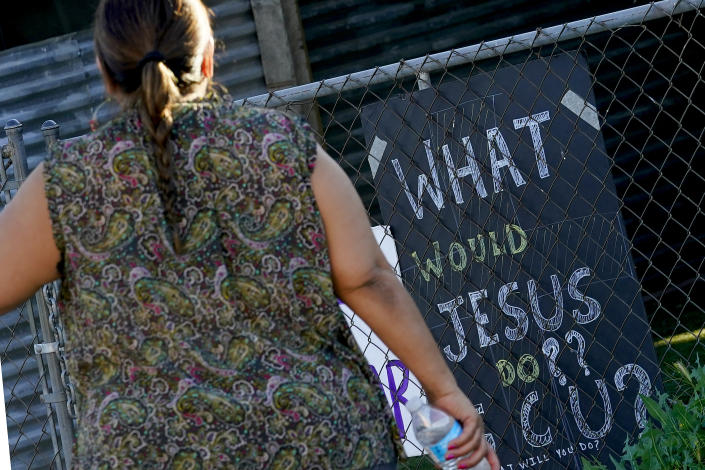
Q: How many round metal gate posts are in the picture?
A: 2